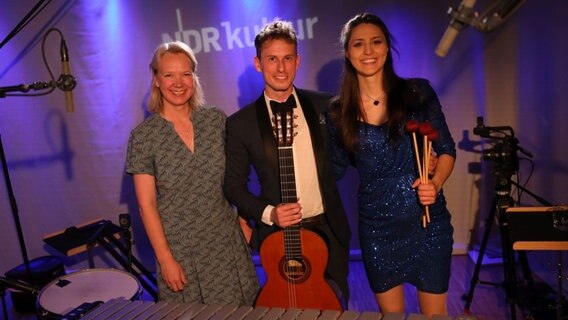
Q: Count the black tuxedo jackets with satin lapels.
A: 1